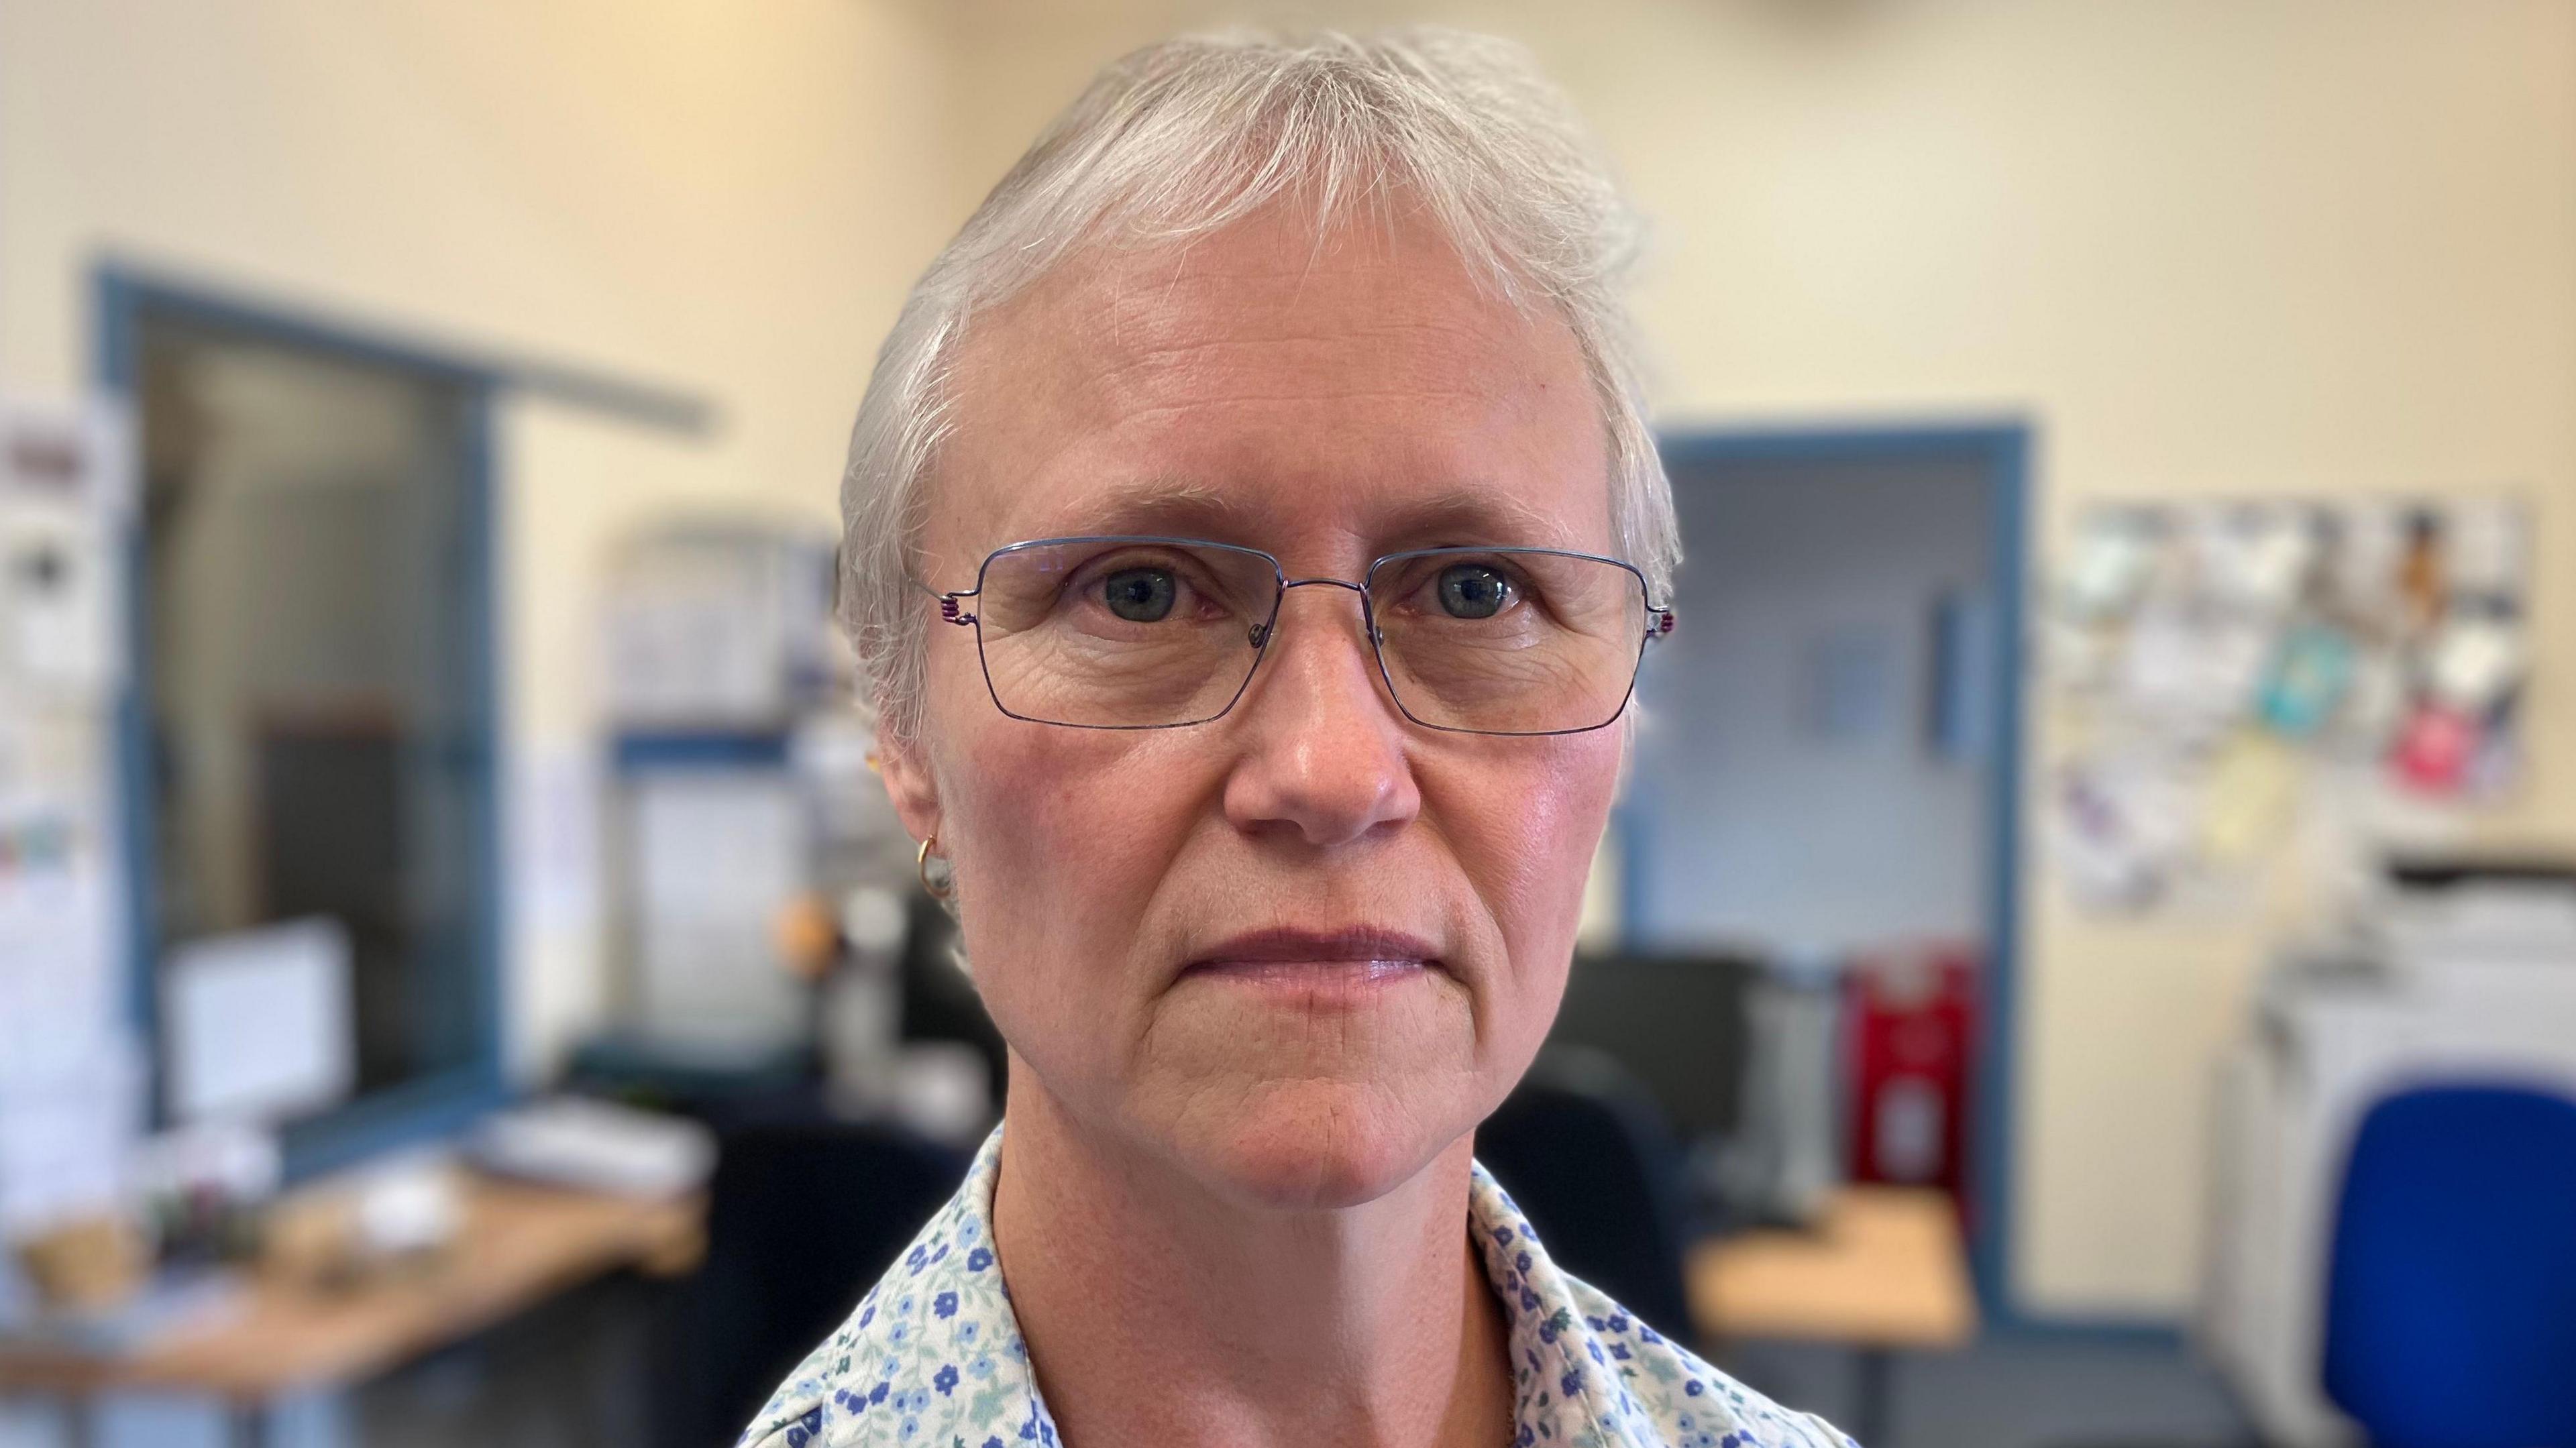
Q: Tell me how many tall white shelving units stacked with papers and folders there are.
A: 0